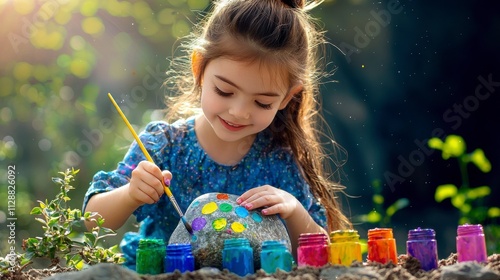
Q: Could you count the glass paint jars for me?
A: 9